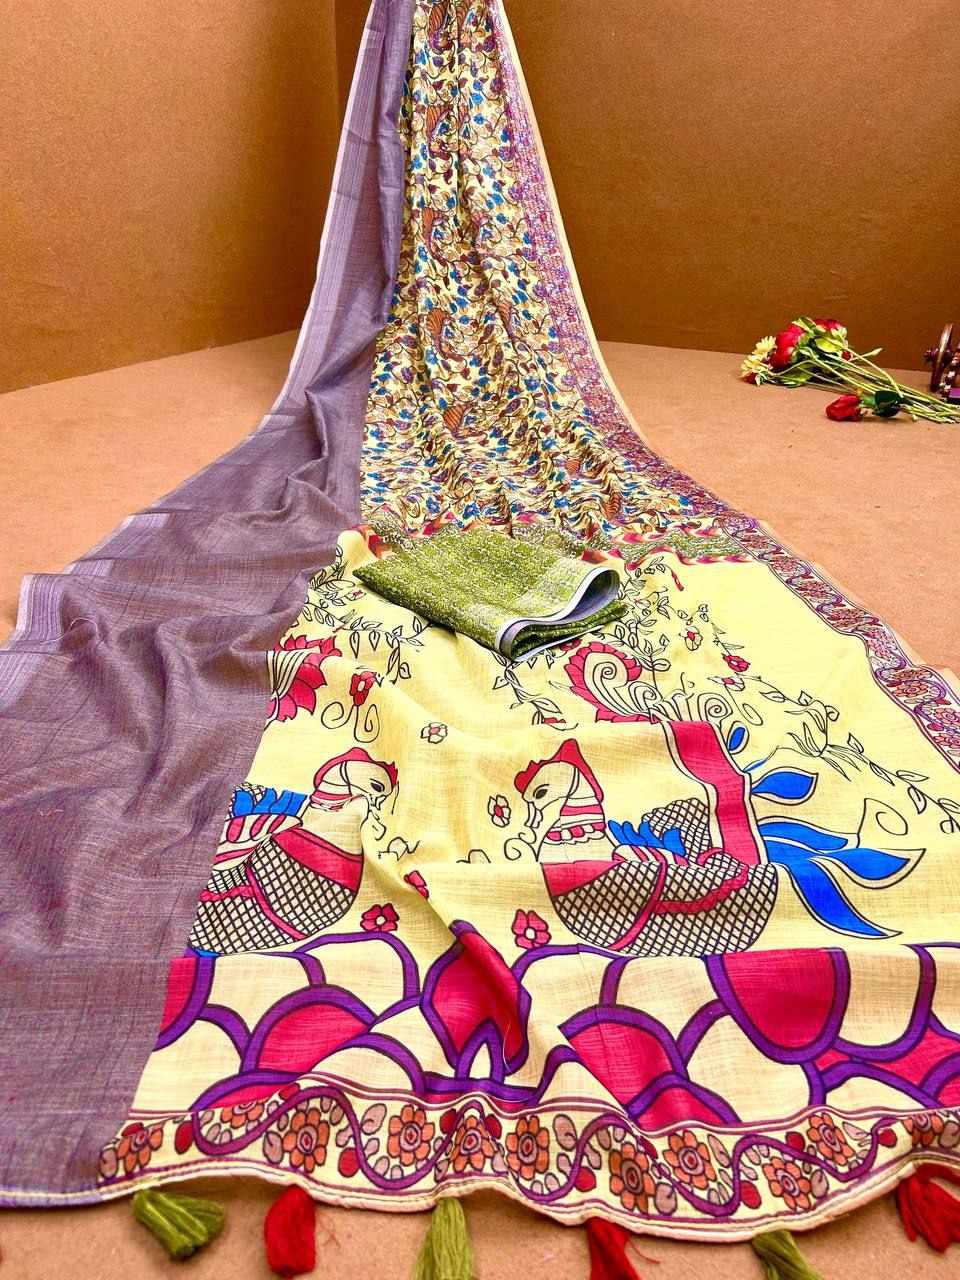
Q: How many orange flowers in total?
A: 11